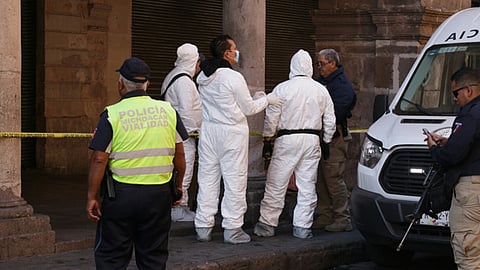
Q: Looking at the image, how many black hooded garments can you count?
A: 1